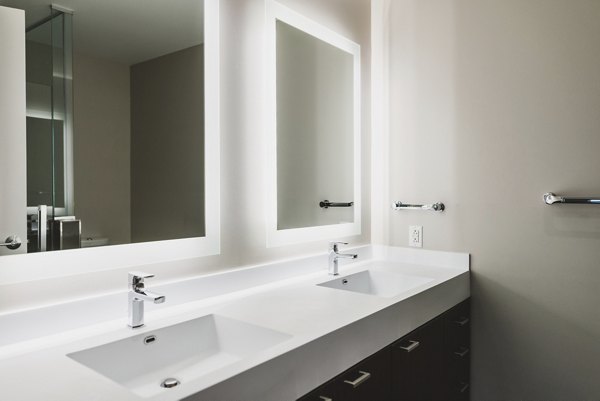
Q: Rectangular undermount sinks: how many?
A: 2